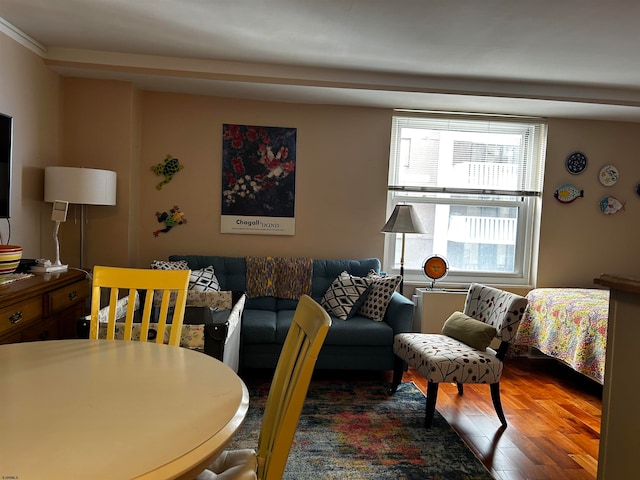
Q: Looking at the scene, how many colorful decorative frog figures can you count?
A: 2